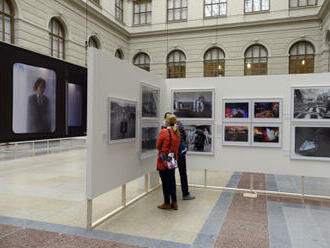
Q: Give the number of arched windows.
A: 9